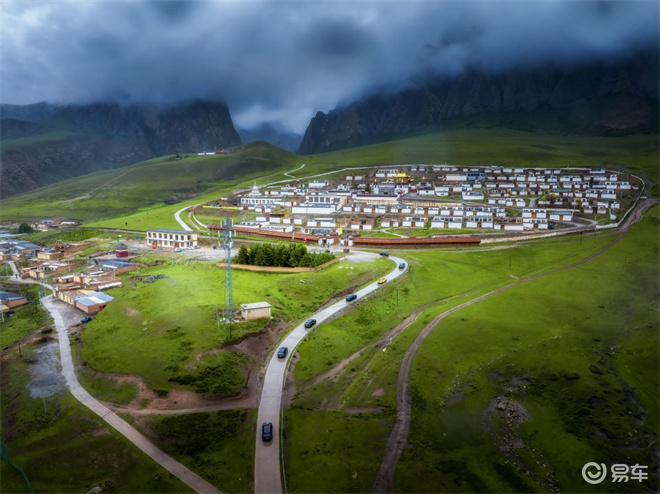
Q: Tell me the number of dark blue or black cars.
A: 6